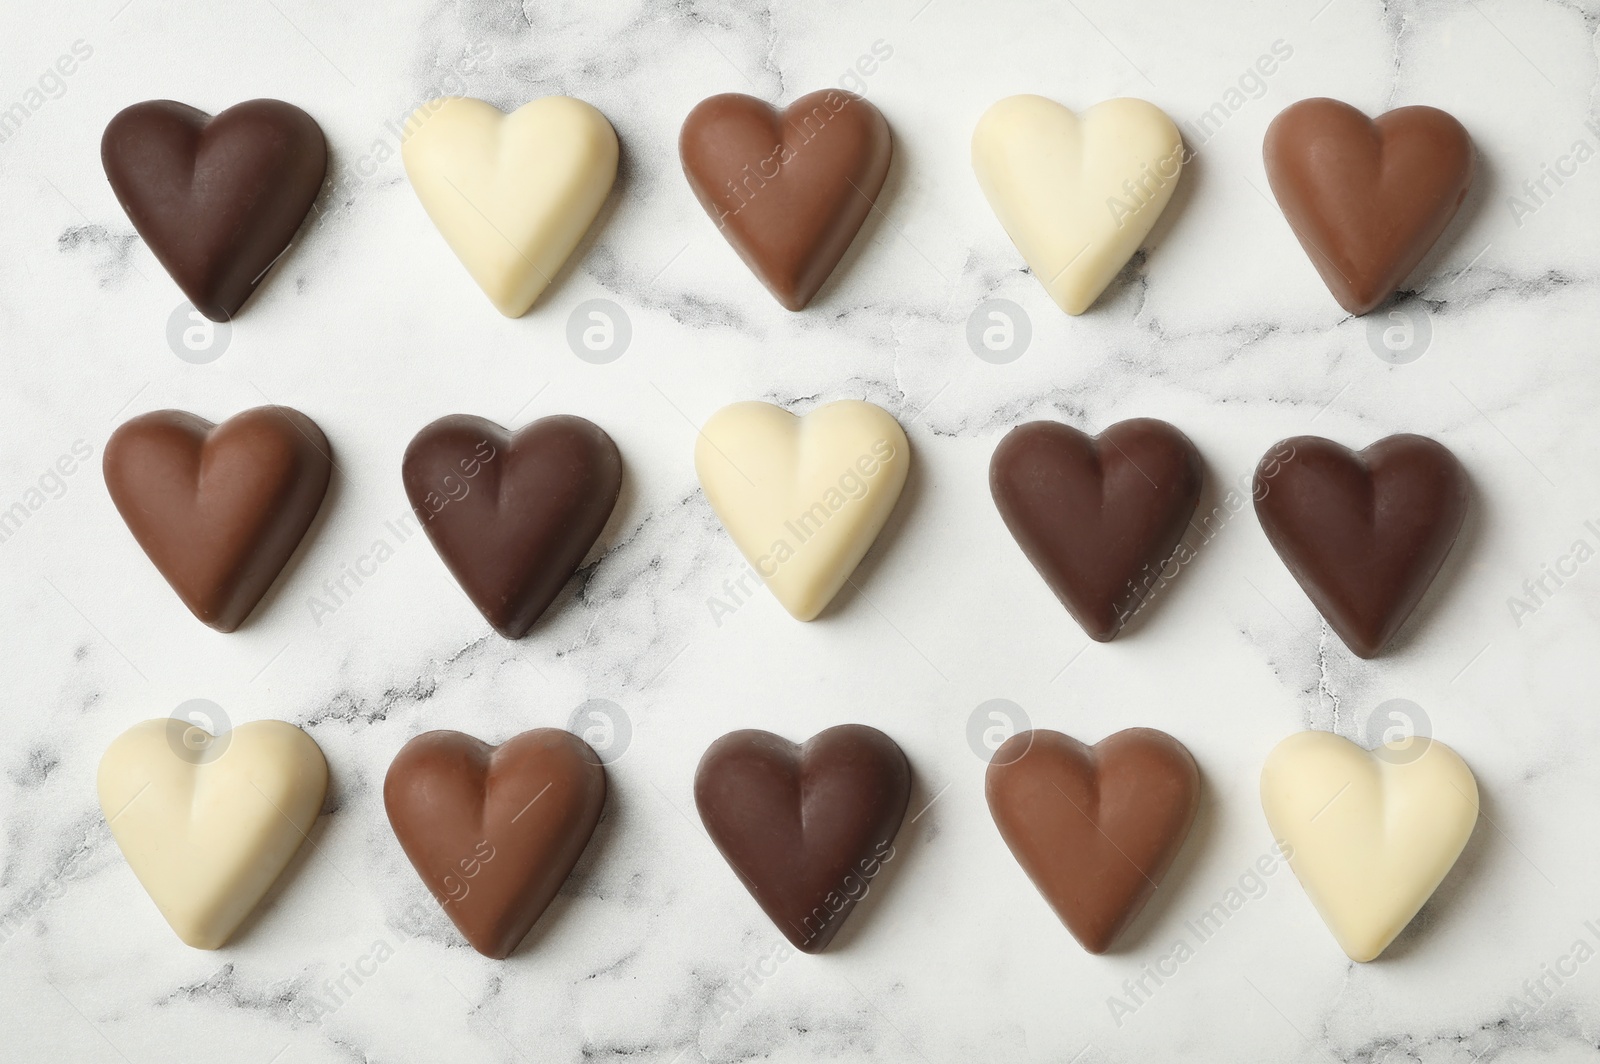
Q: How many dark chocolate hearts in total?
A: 5